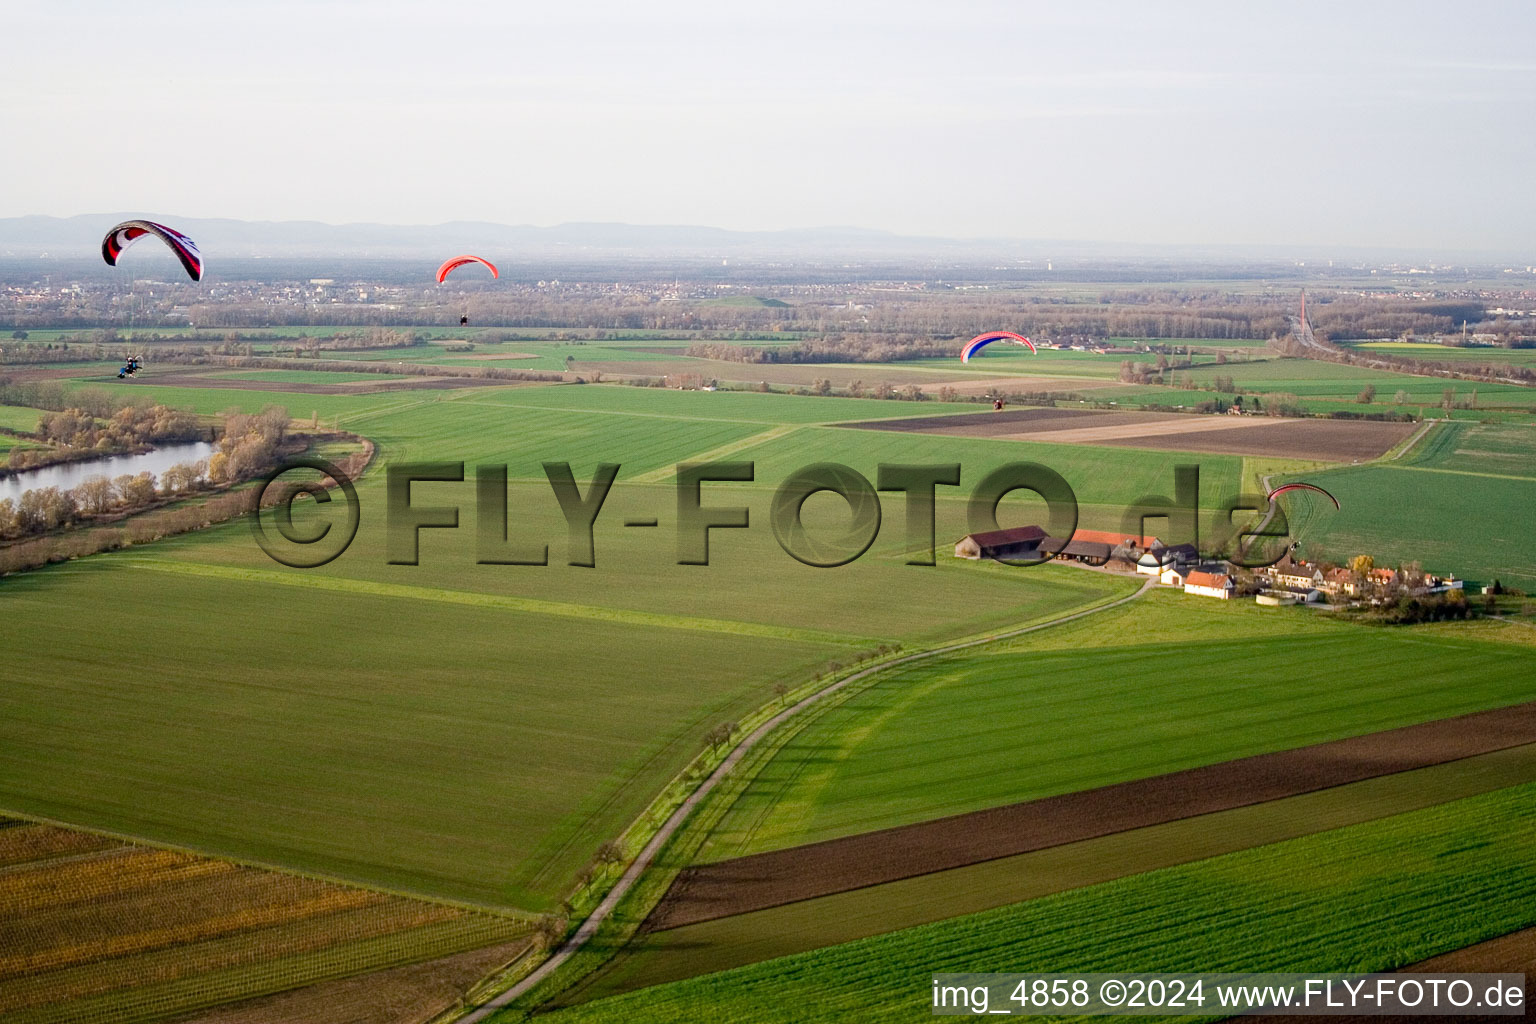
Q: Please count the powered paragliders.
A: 4